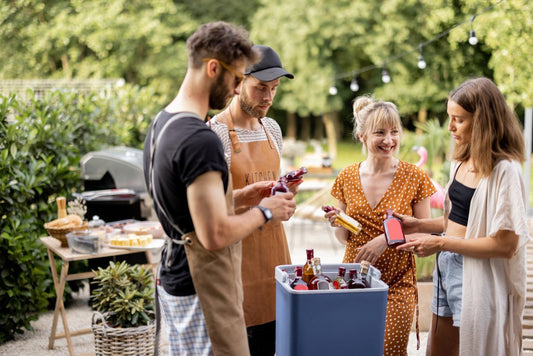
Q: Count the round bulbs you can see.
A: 5